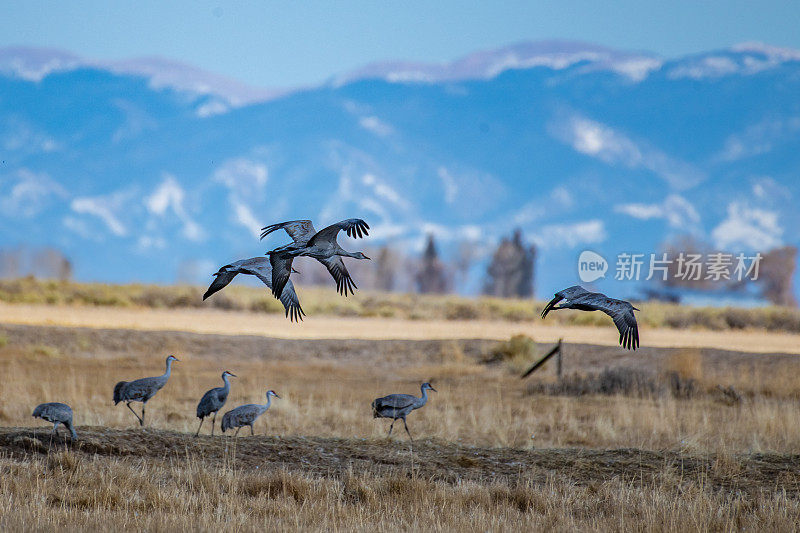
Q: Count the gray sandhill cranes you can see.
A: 9